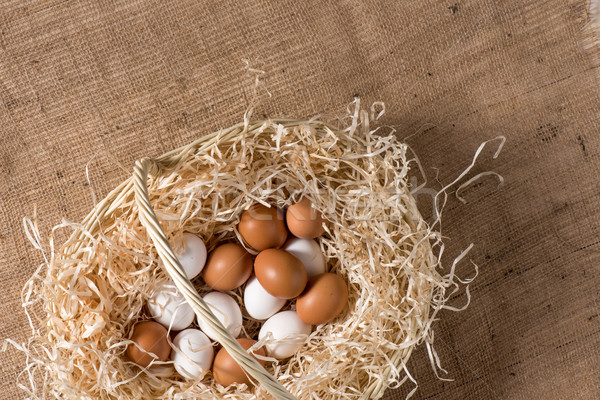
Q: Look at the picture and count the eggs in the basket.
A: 14